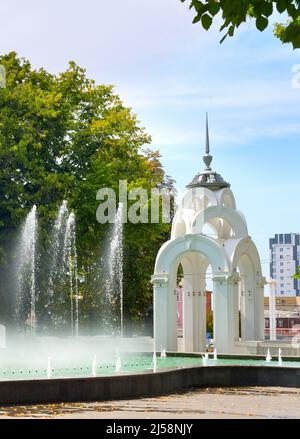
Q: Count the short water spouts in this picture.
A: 9